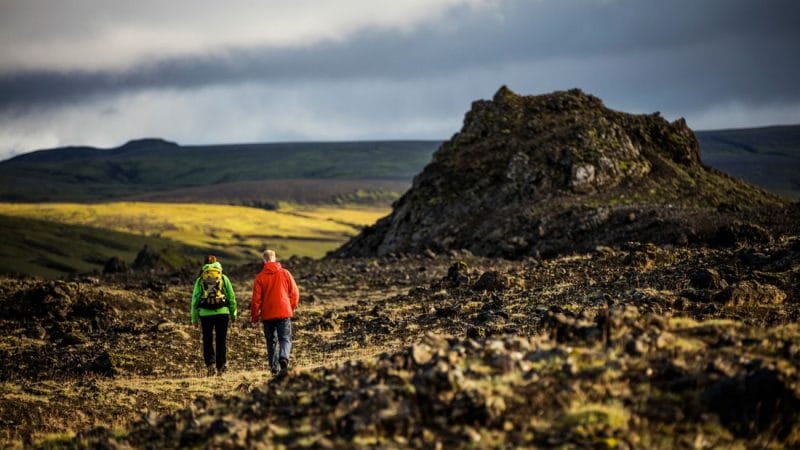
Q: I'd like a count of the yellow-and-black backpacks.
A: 1